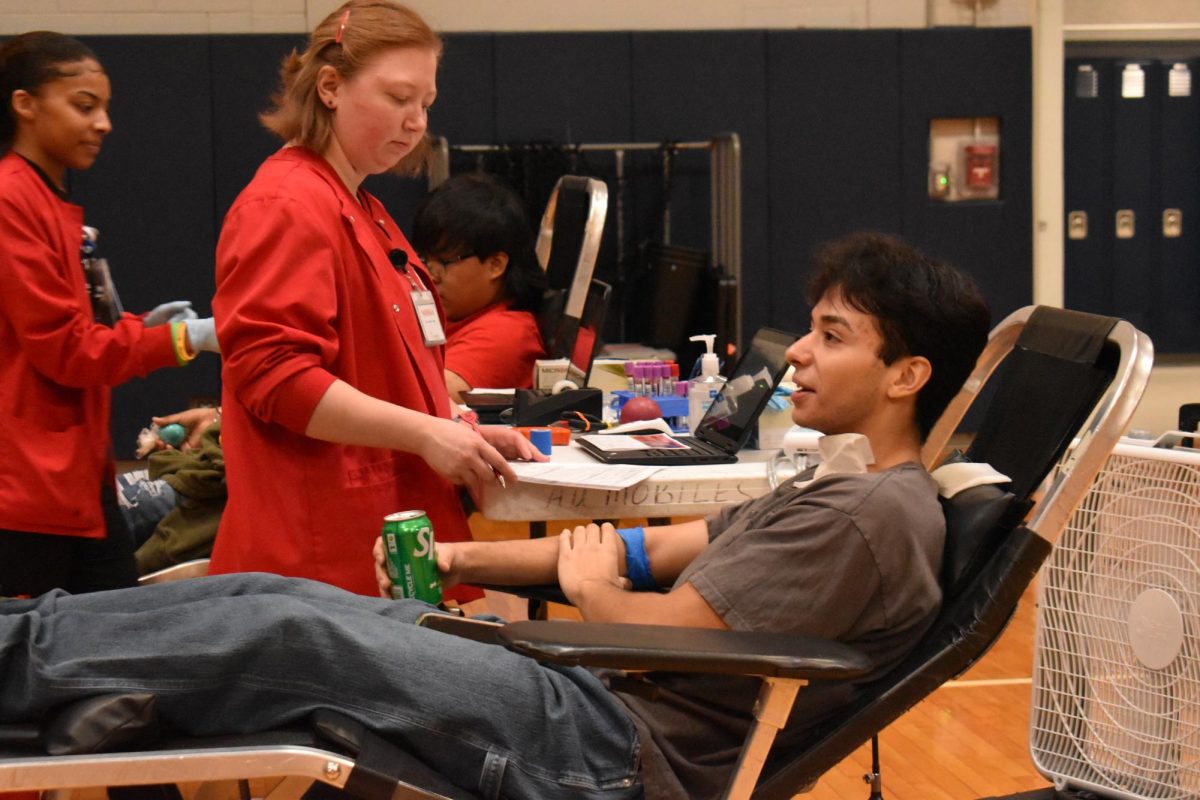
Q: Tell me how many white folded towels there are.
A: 2